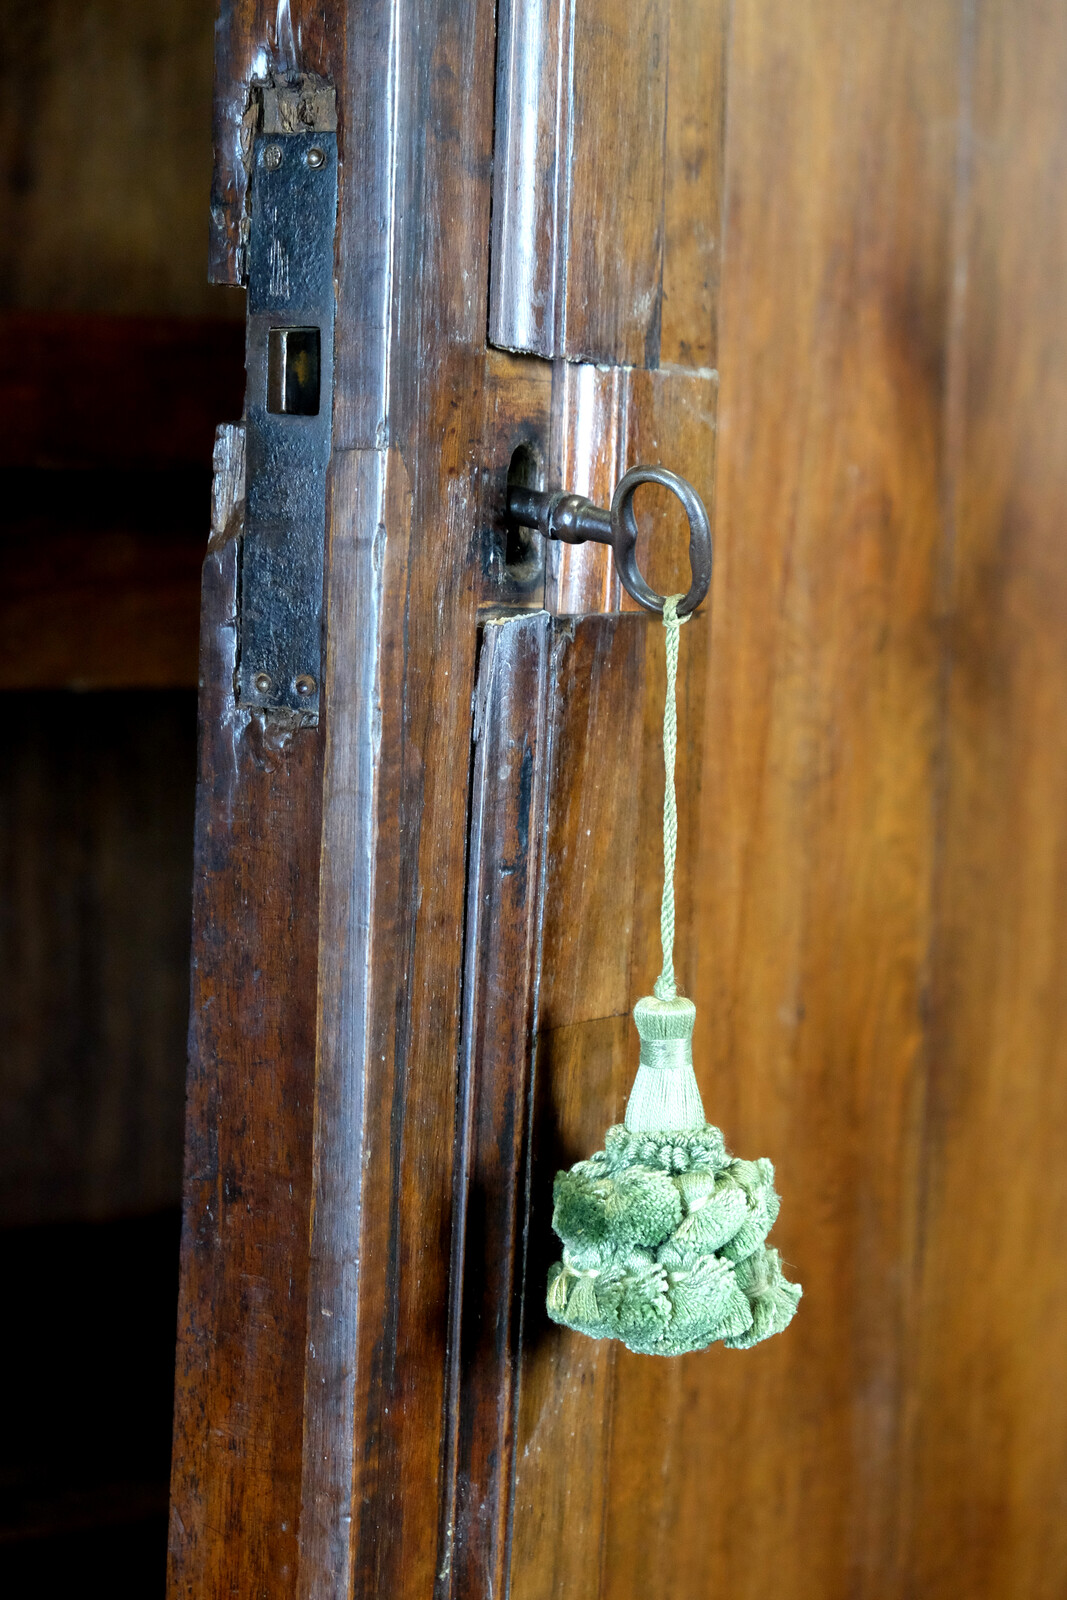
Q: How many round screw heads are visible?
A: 4